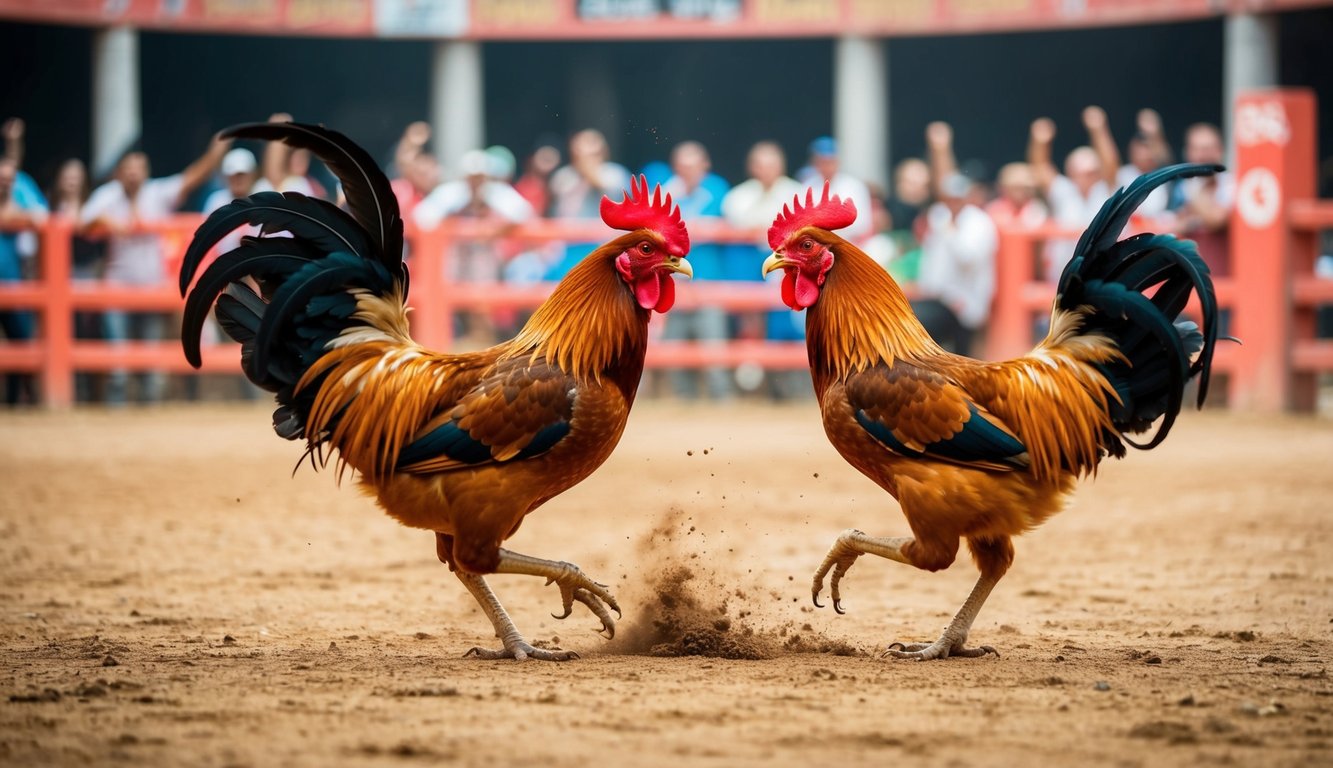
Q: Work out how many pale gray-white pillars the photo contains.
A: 4